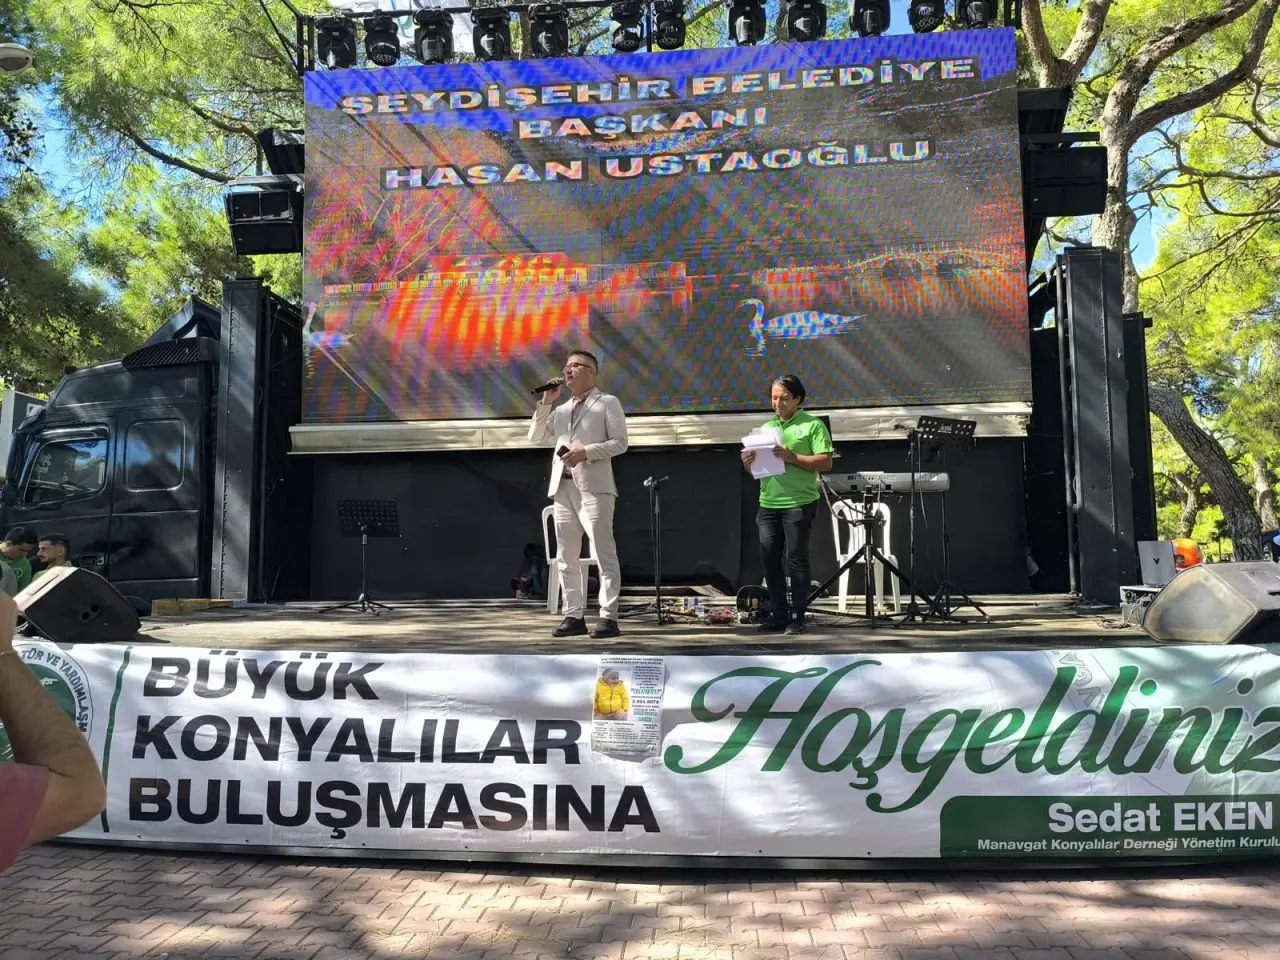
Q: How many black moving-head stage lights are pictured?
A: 12